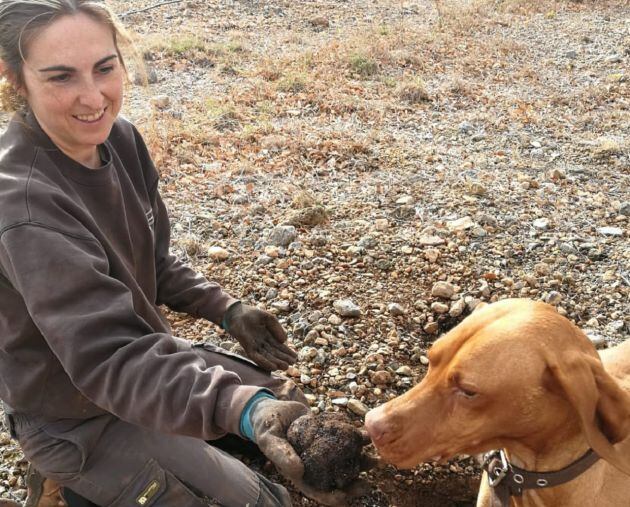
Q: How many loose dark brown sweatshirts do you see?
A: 1